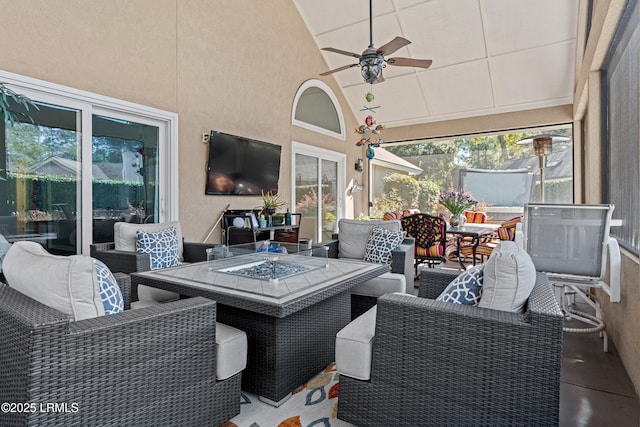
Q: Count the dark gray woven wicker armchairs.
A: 4